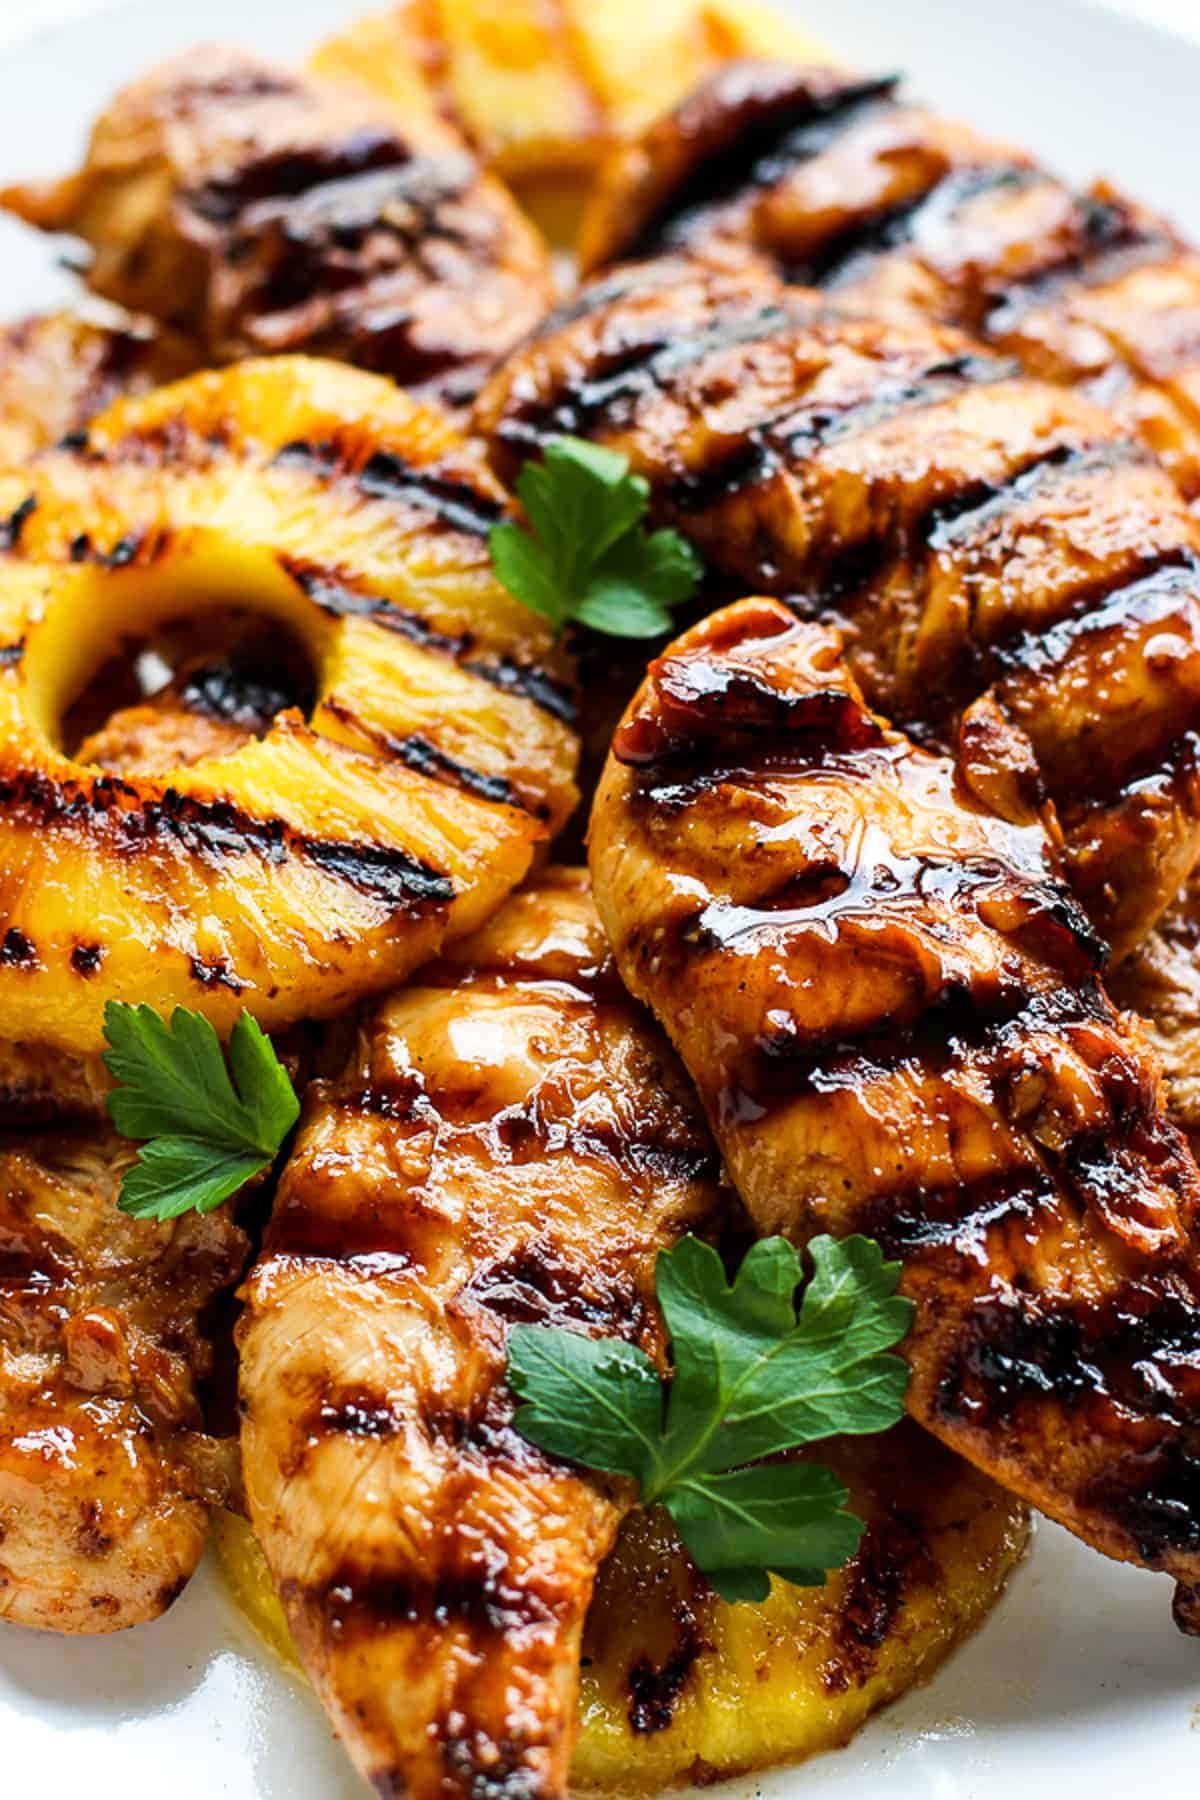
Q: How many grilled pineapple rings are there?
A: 3